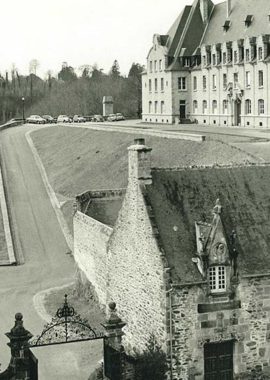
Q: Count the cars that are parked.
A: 7